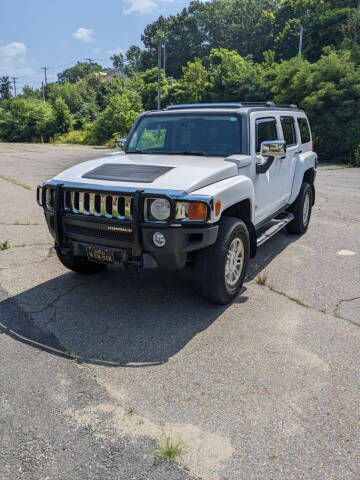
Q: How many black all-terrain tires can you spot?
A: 3